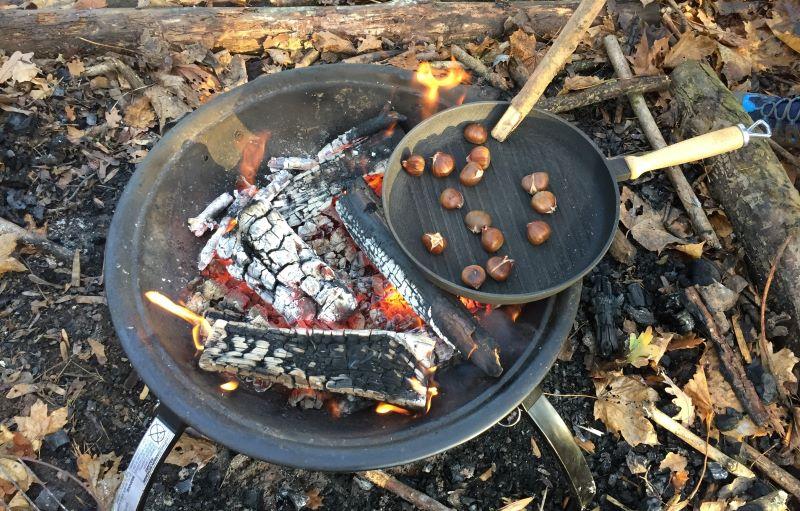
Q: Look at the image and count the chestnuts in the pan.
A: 14